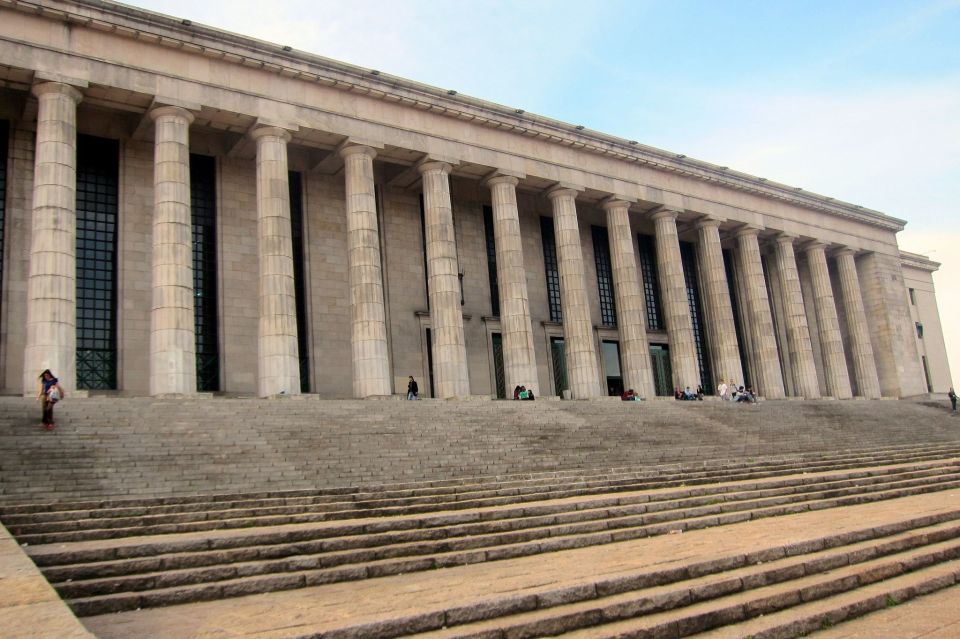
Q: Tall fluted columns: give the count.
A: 14